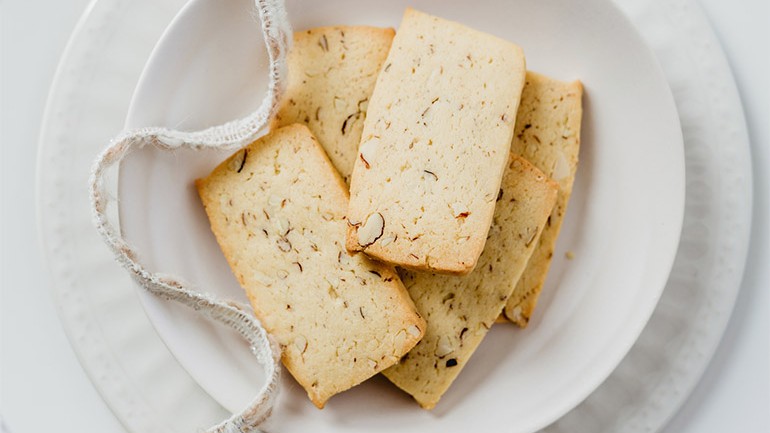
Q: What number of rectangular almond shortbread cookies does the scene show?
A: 5